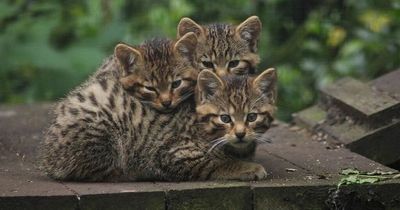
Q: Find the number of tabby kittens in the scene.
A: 3